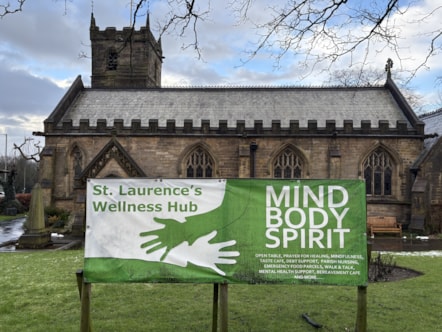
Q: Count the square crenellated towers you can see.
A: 1